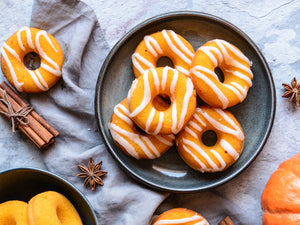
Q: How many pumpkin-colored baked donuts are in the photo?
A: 9